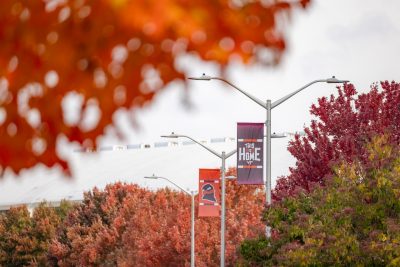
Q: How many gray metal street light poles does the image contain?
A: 3